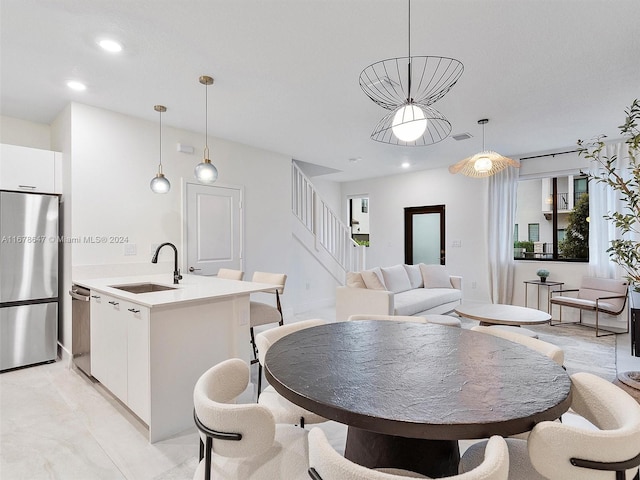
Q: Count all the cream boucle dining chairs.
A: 6